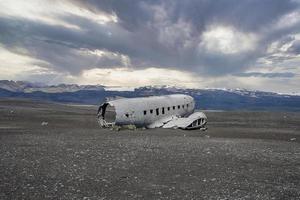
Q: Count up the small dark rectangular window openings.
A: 9